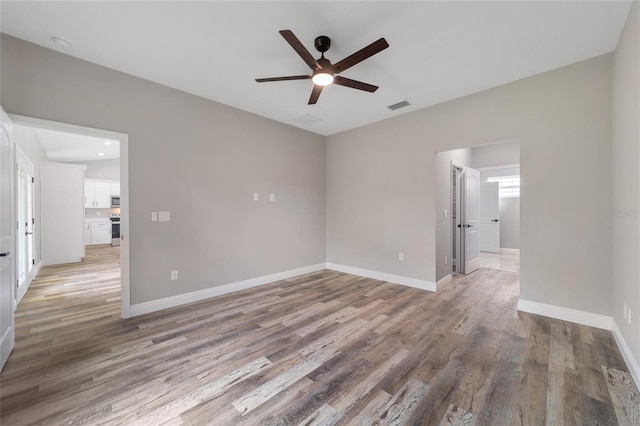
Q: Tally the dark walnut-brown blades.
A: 5